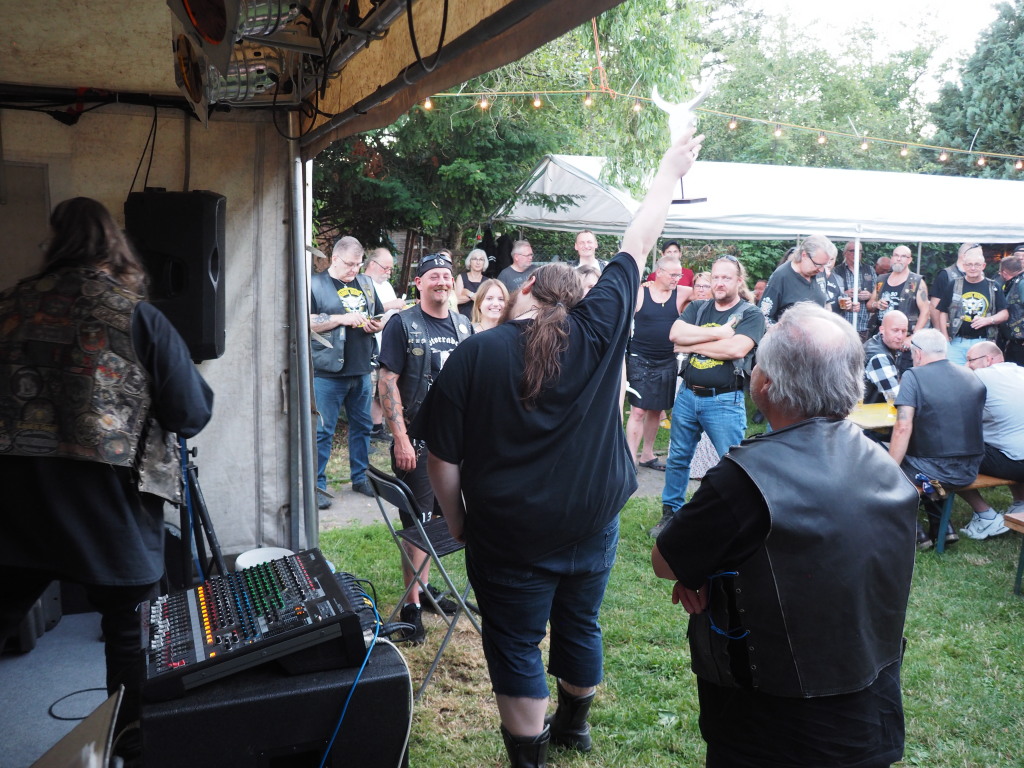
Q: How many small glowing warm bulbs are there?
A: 13